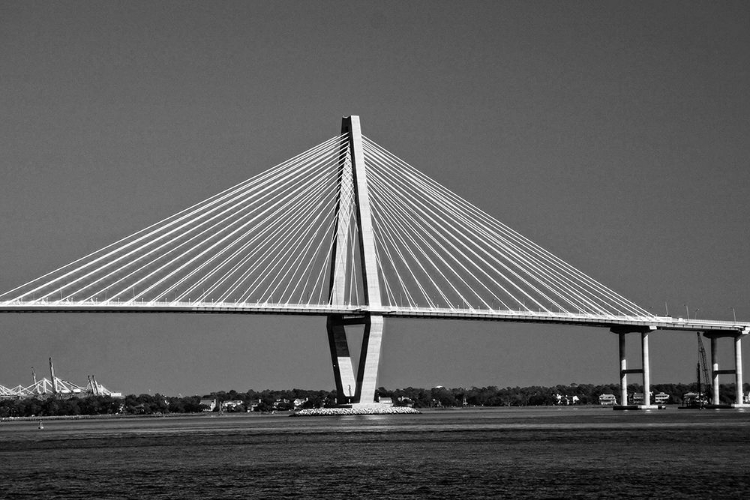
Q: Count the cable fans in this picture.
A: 2